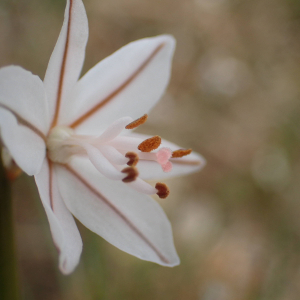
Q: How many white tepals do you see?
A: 6